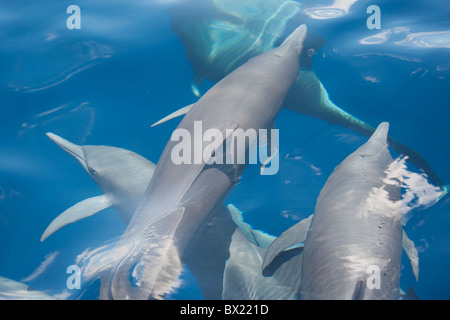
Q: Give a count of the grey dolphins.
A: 3